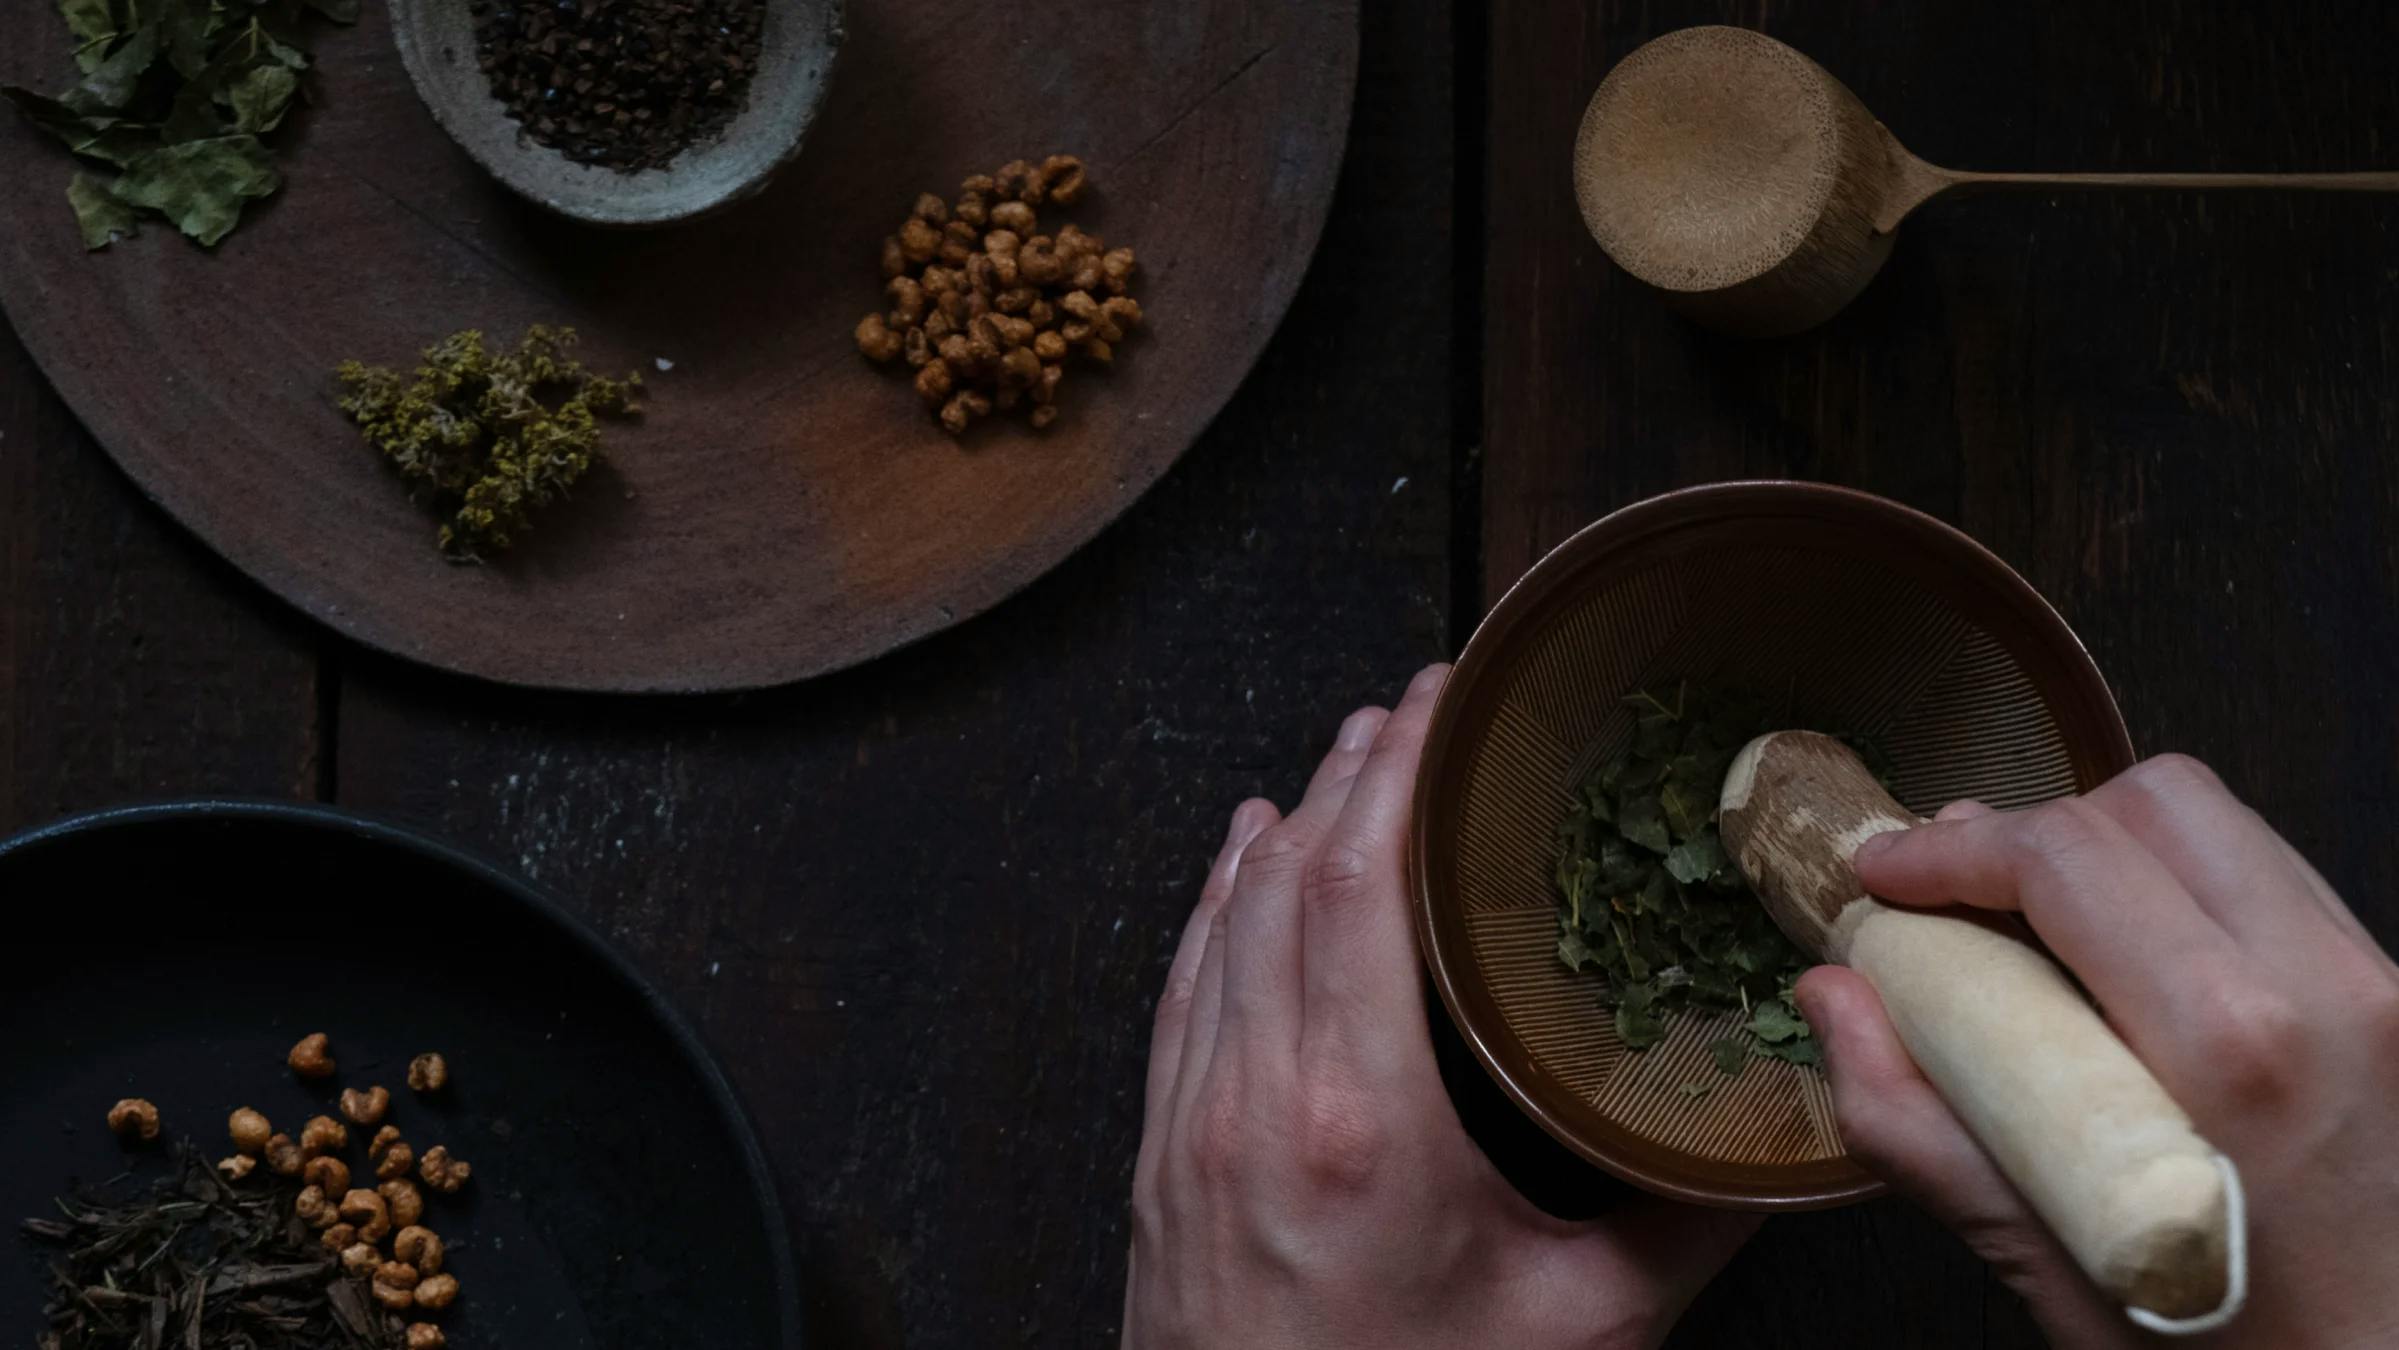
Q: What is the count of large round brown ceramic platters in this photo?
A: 1